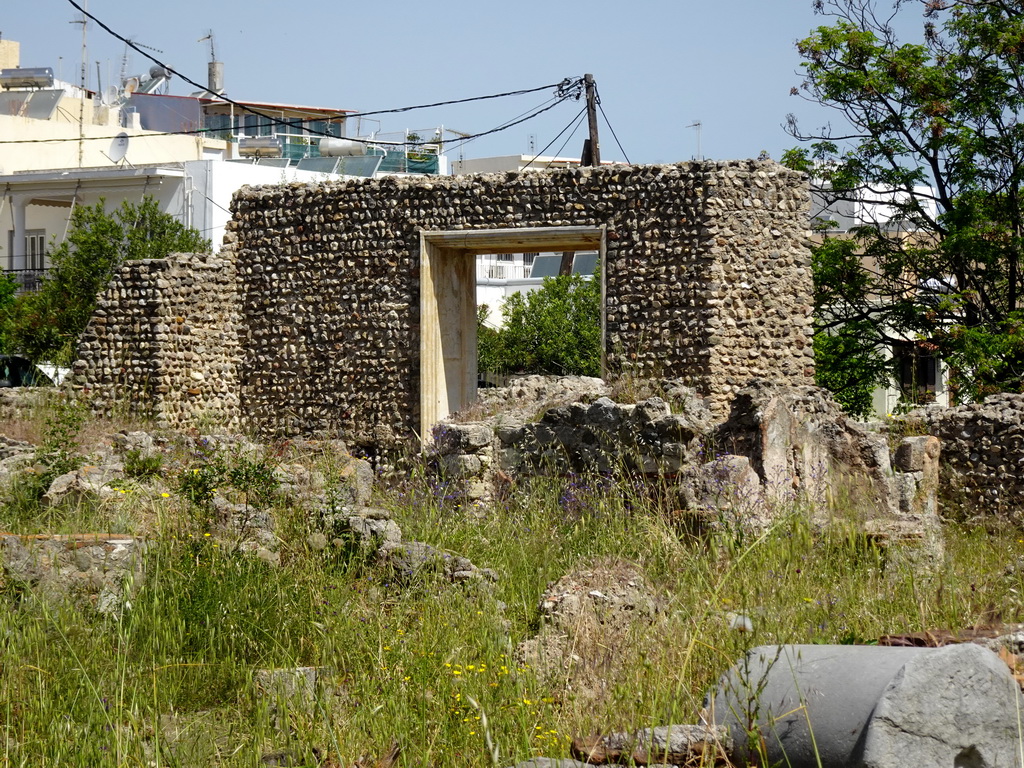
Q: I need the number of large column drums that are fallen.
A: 1